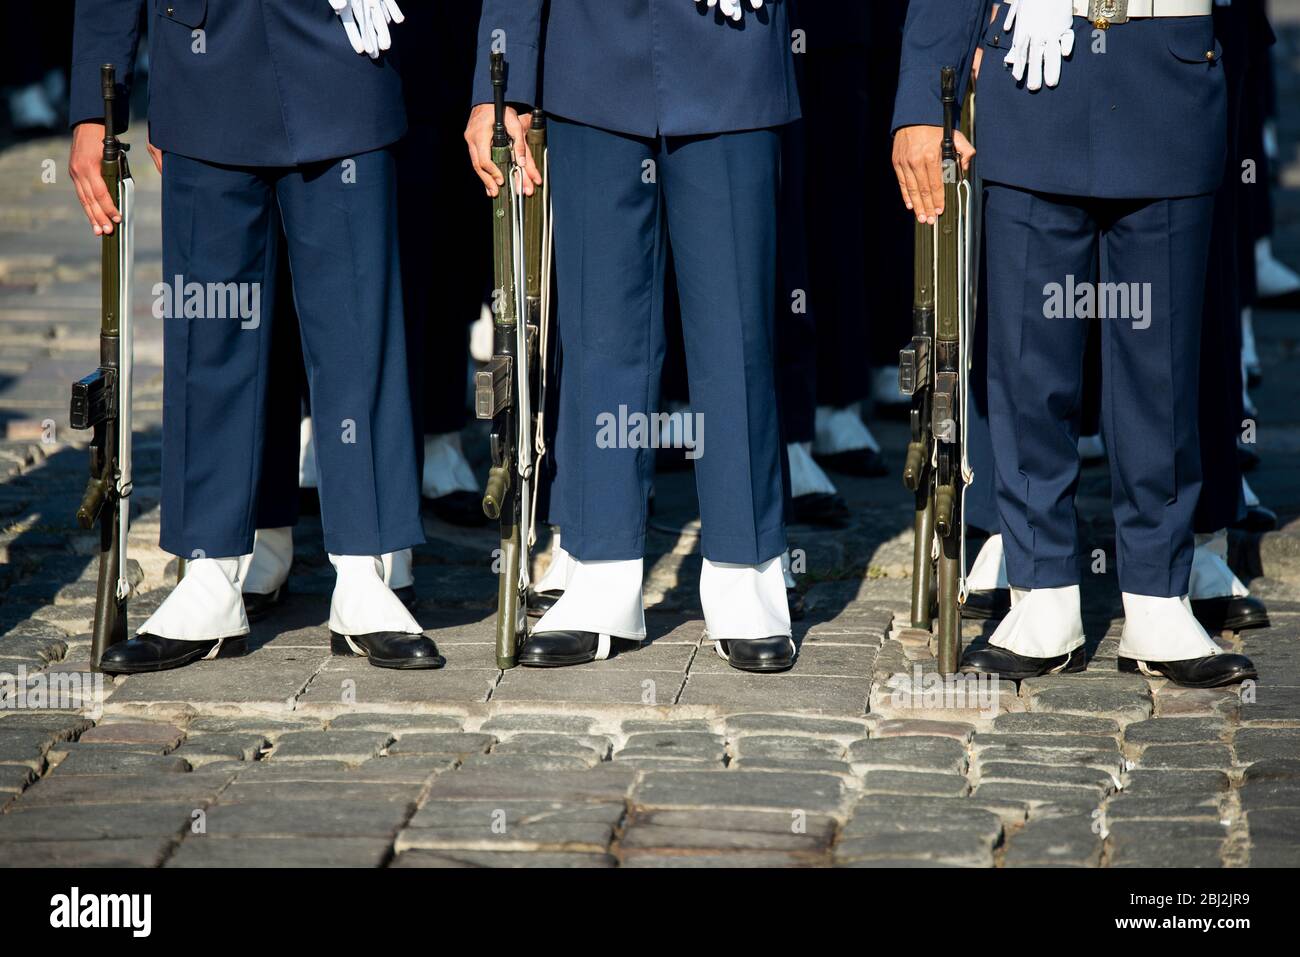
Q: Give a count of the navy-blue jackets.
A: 3